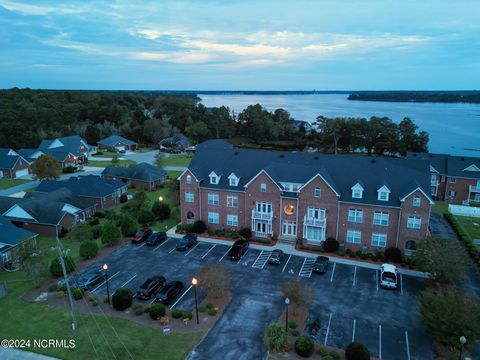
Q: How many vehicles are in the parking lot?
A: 10